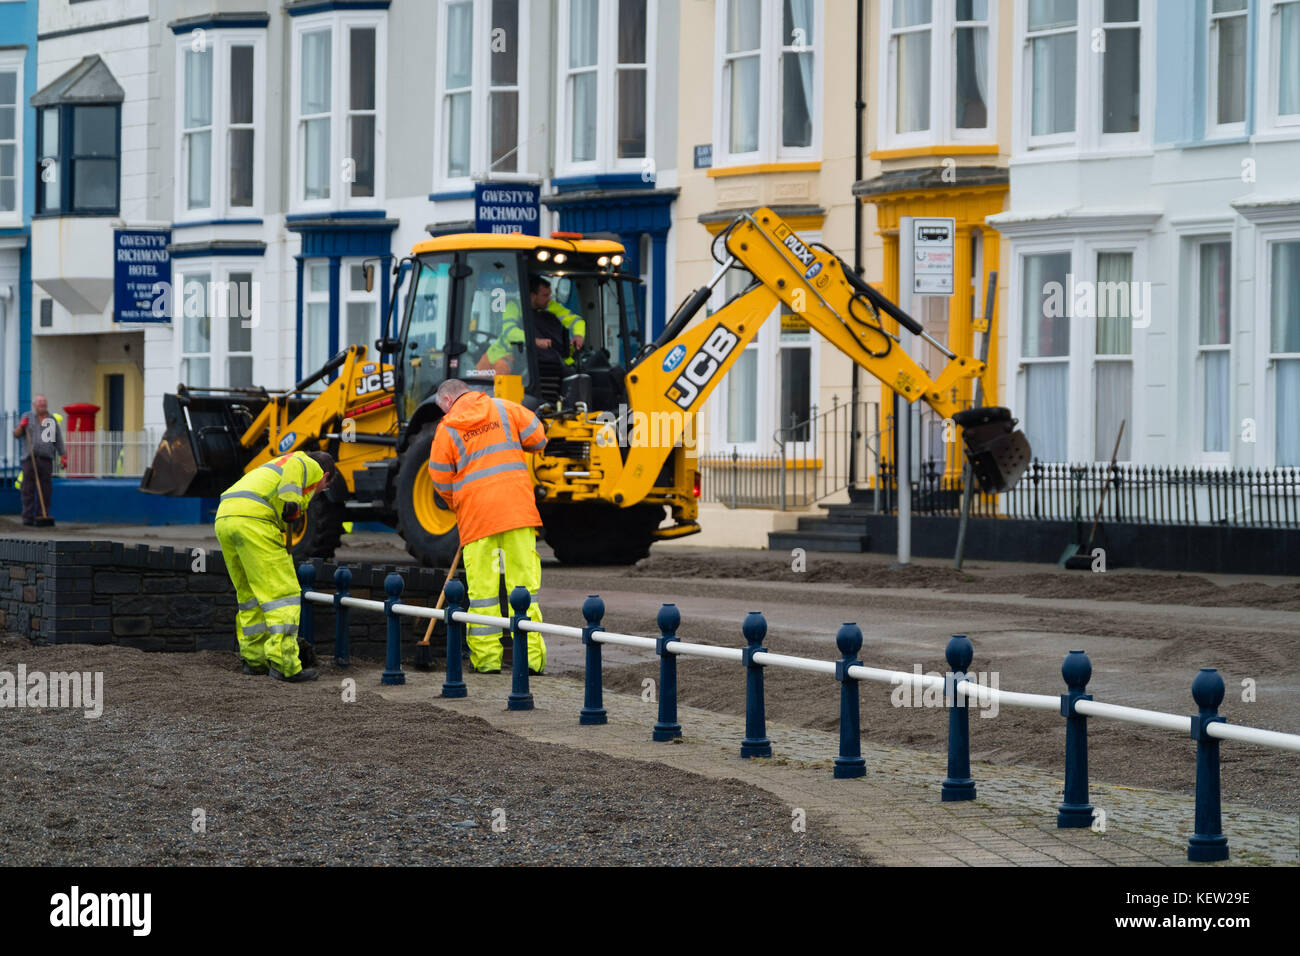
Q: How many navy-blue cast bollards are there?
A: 12